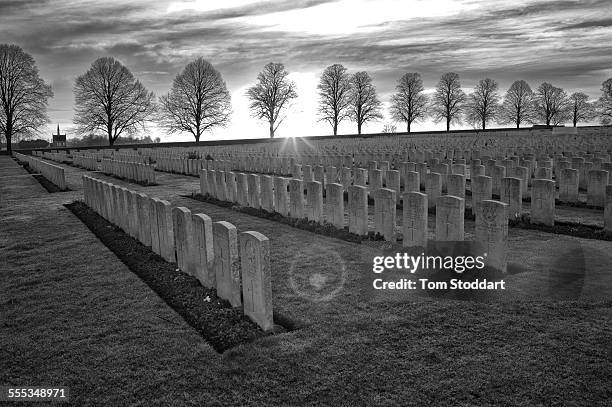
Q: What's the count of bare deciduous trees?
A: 13